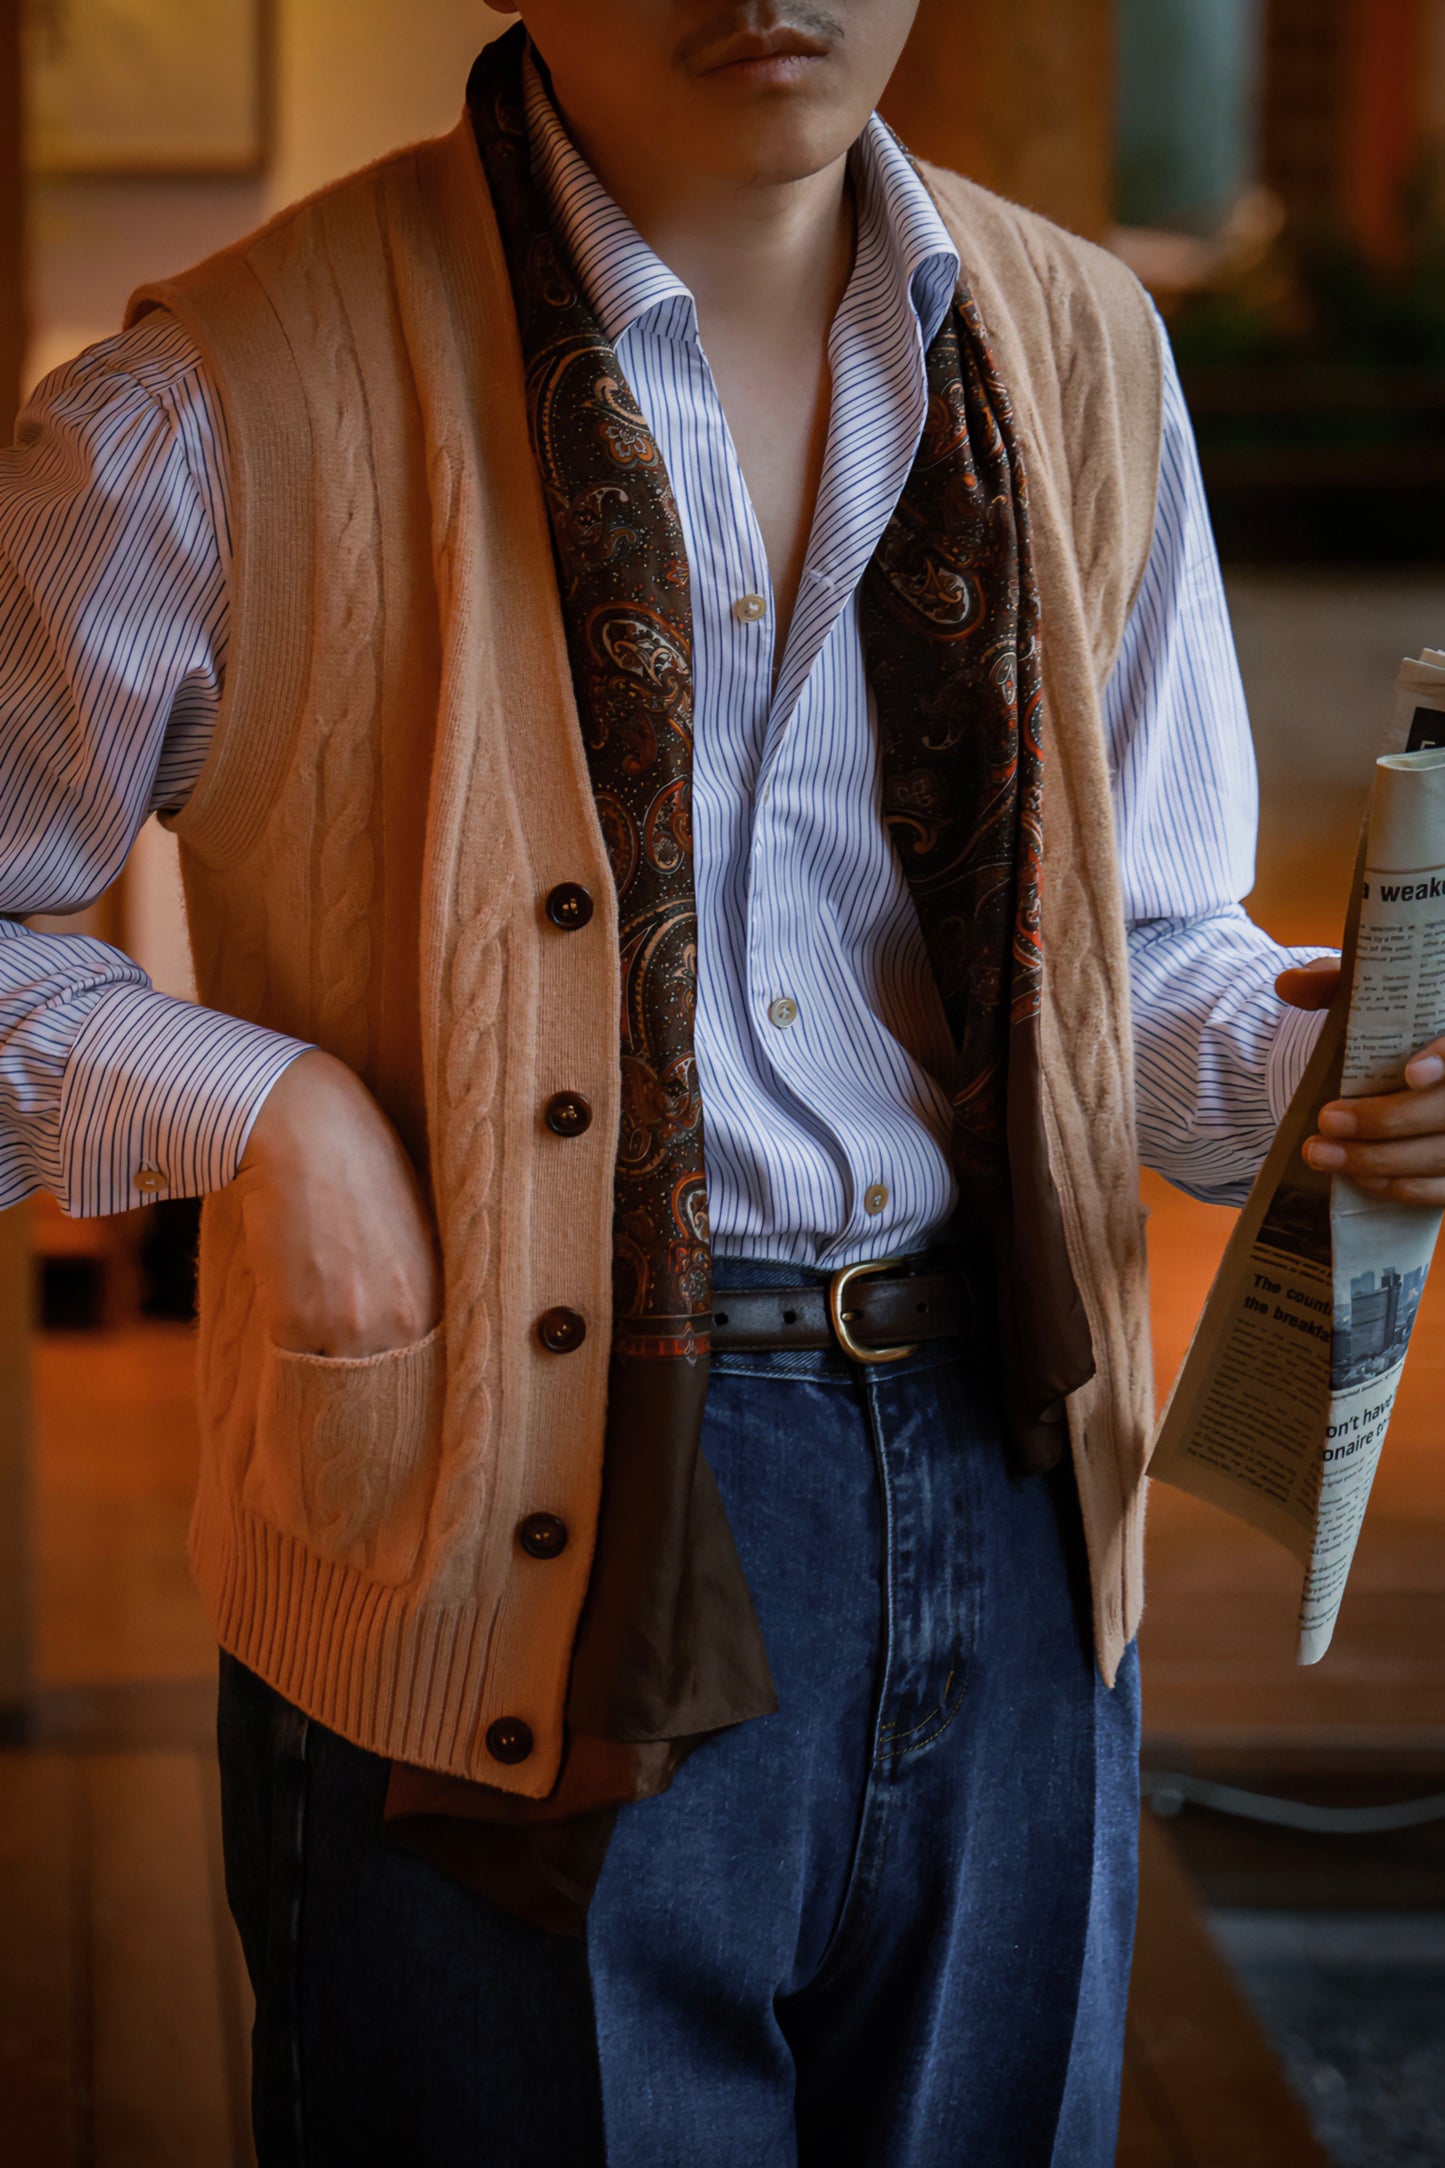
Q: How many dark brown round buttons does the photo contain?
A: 5